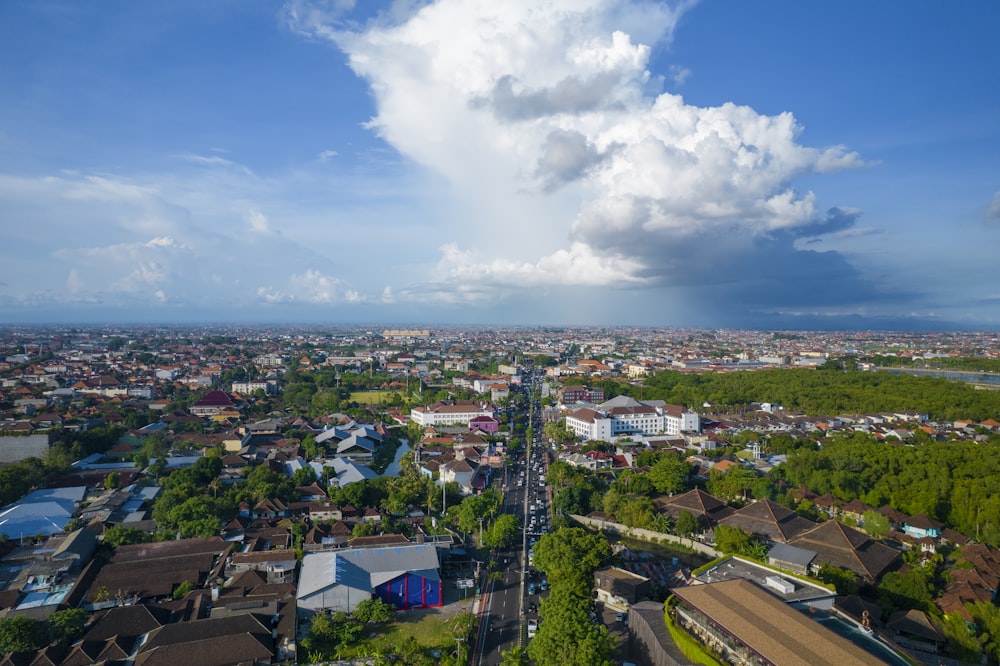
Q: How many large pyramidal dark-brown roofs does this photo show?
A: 3